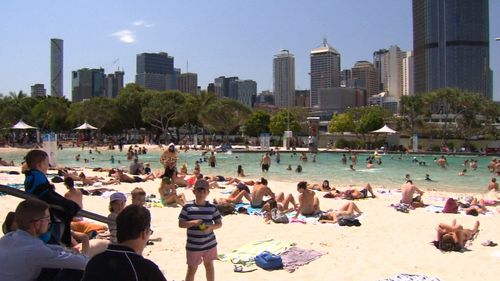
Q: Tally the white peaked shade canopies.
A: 3